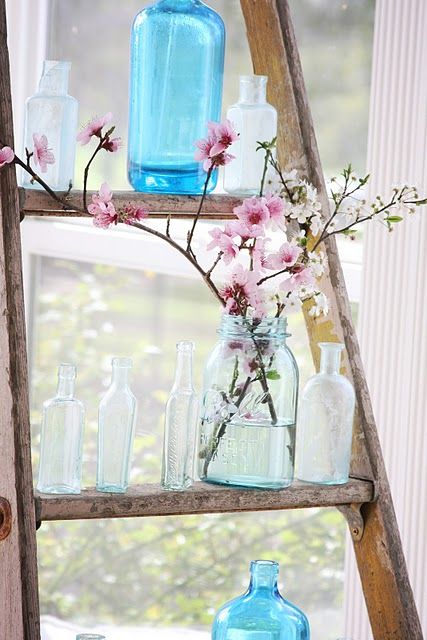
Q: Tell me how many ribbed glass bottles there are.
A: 1